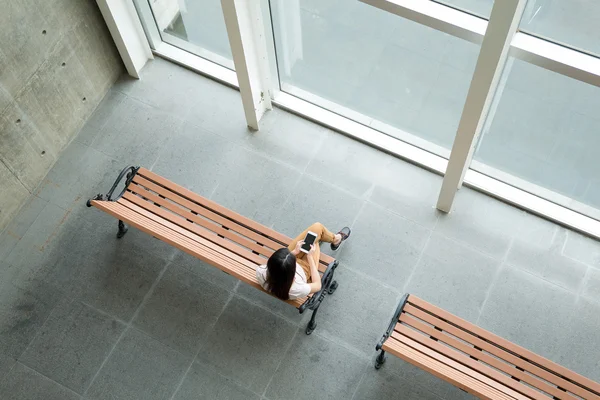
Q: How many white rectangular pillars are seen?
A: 3